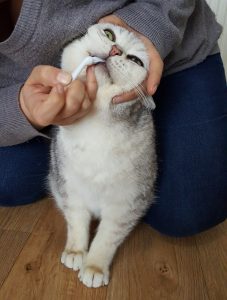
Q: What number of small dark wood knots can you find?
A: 2